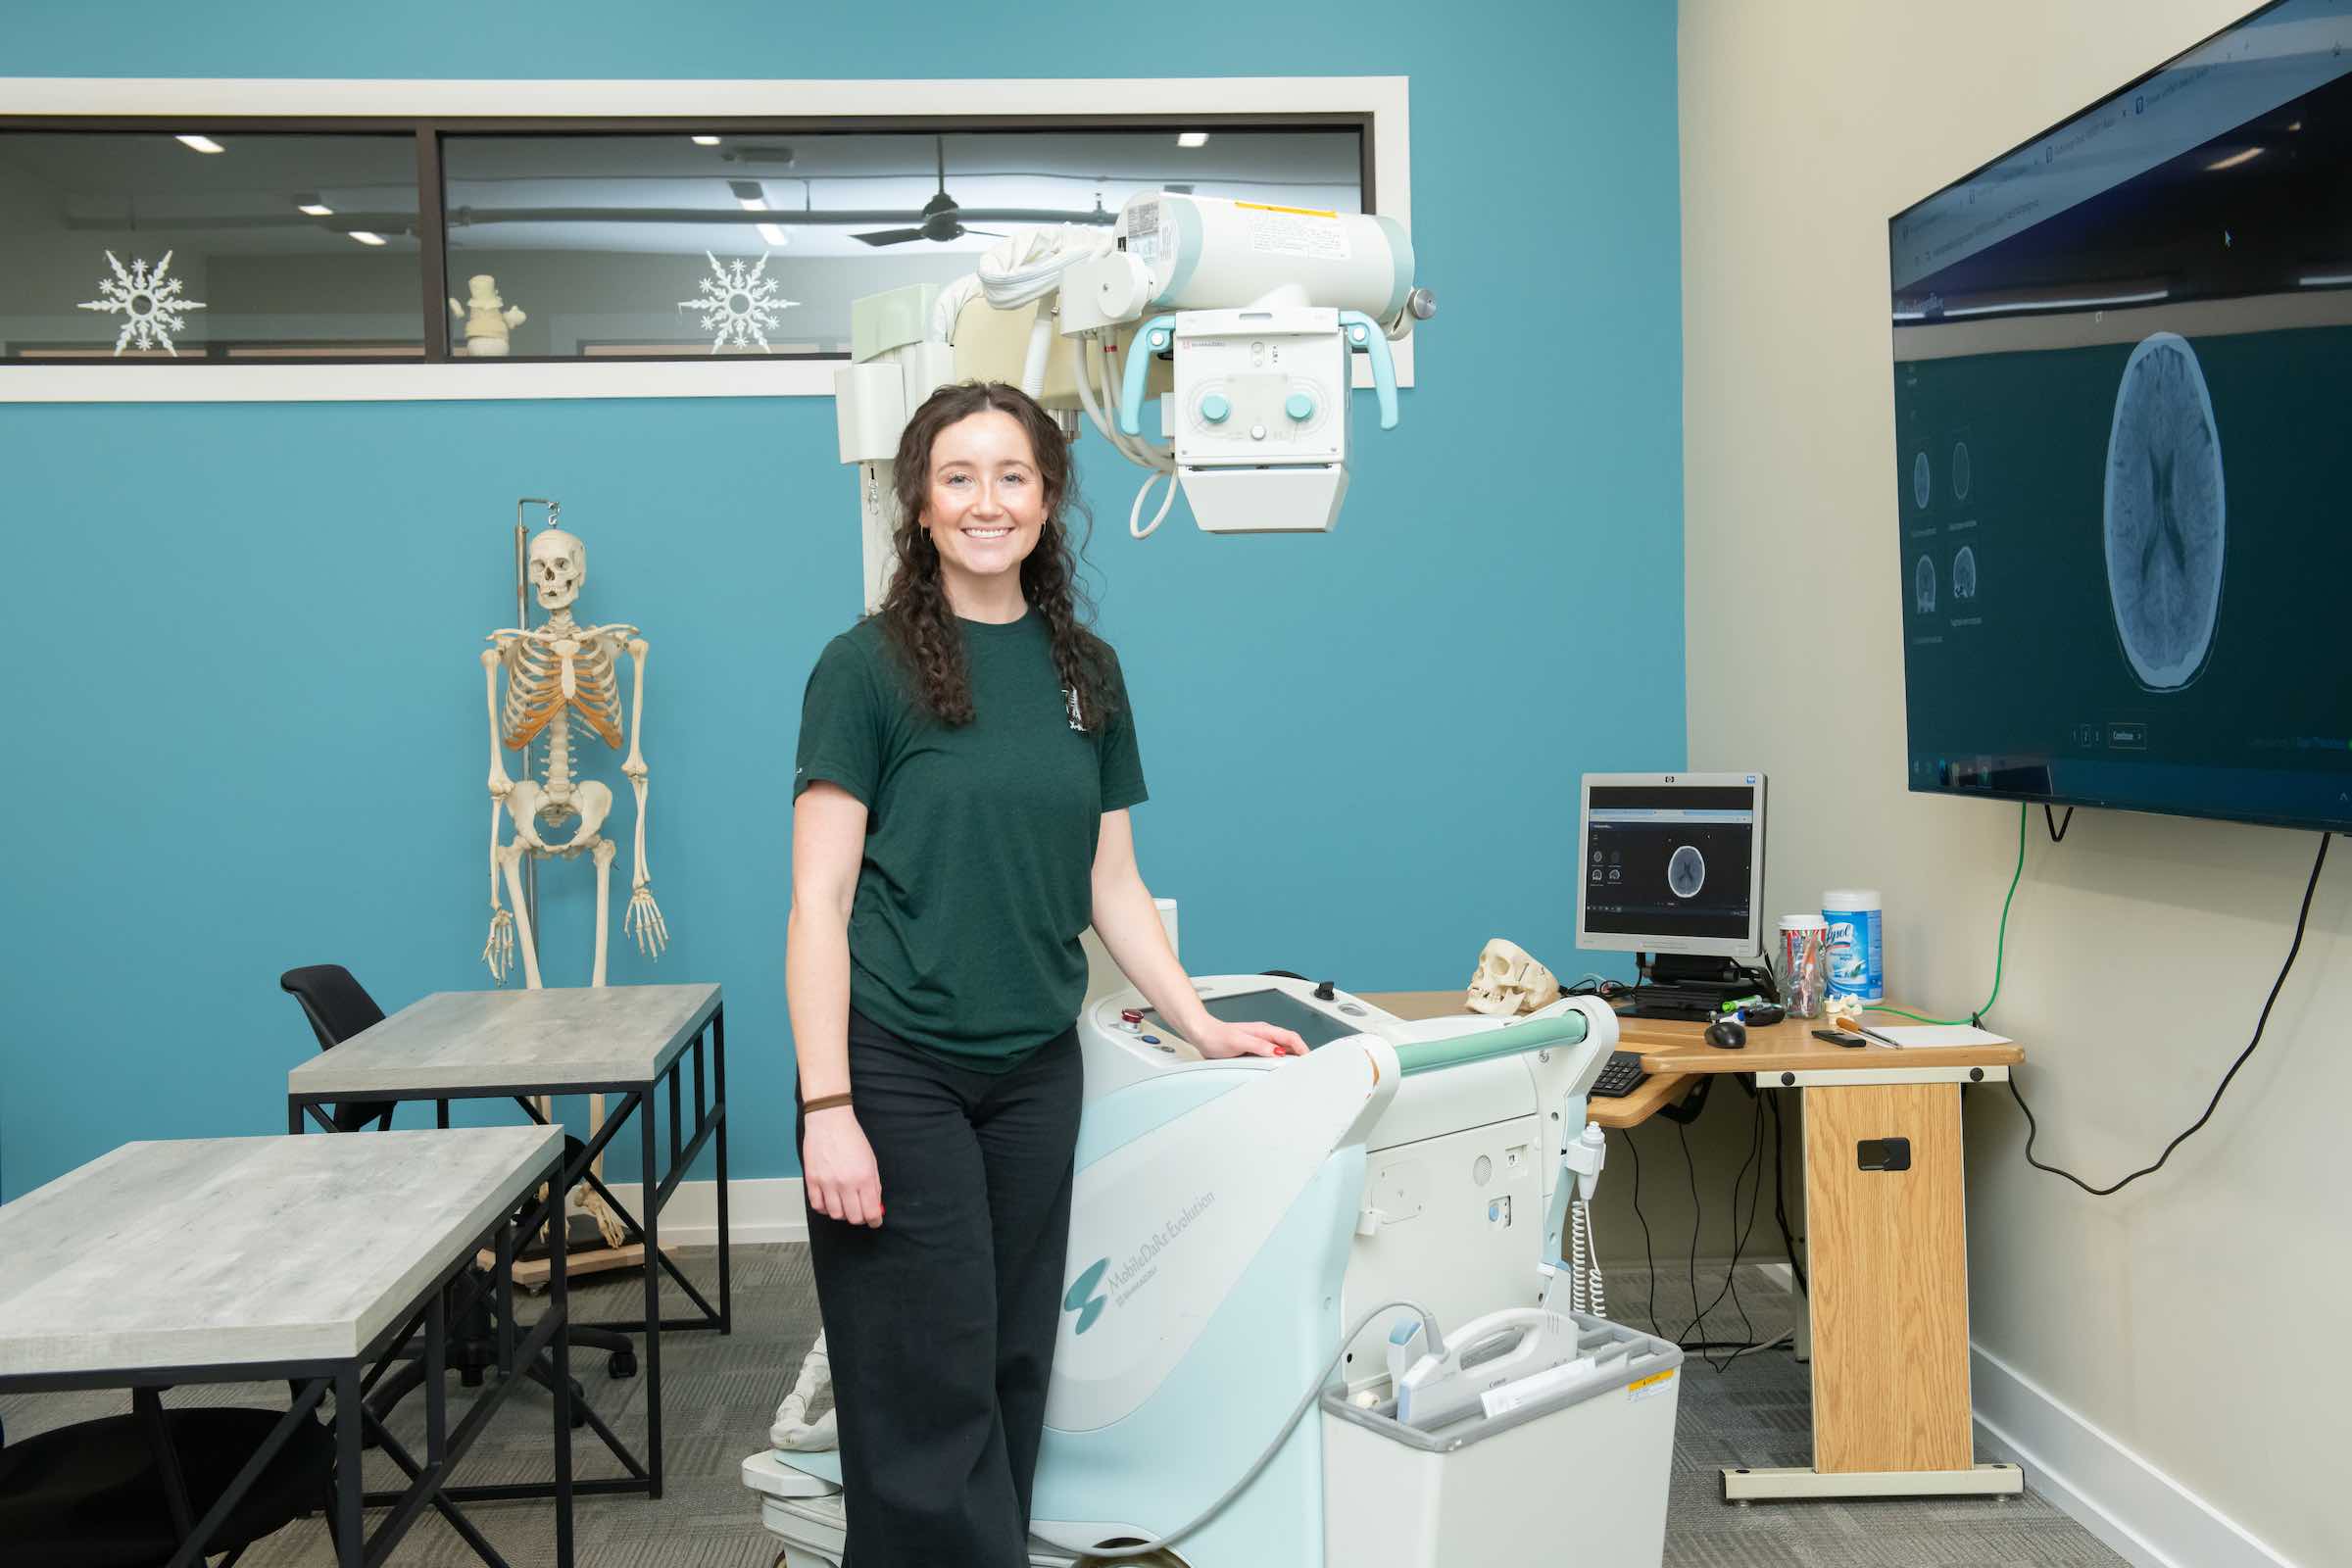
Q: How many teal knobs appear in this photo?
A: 2